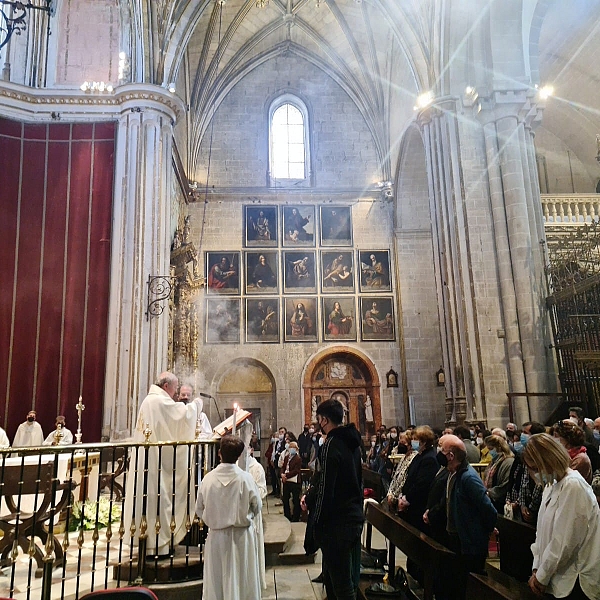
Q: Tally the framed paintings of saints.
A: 13